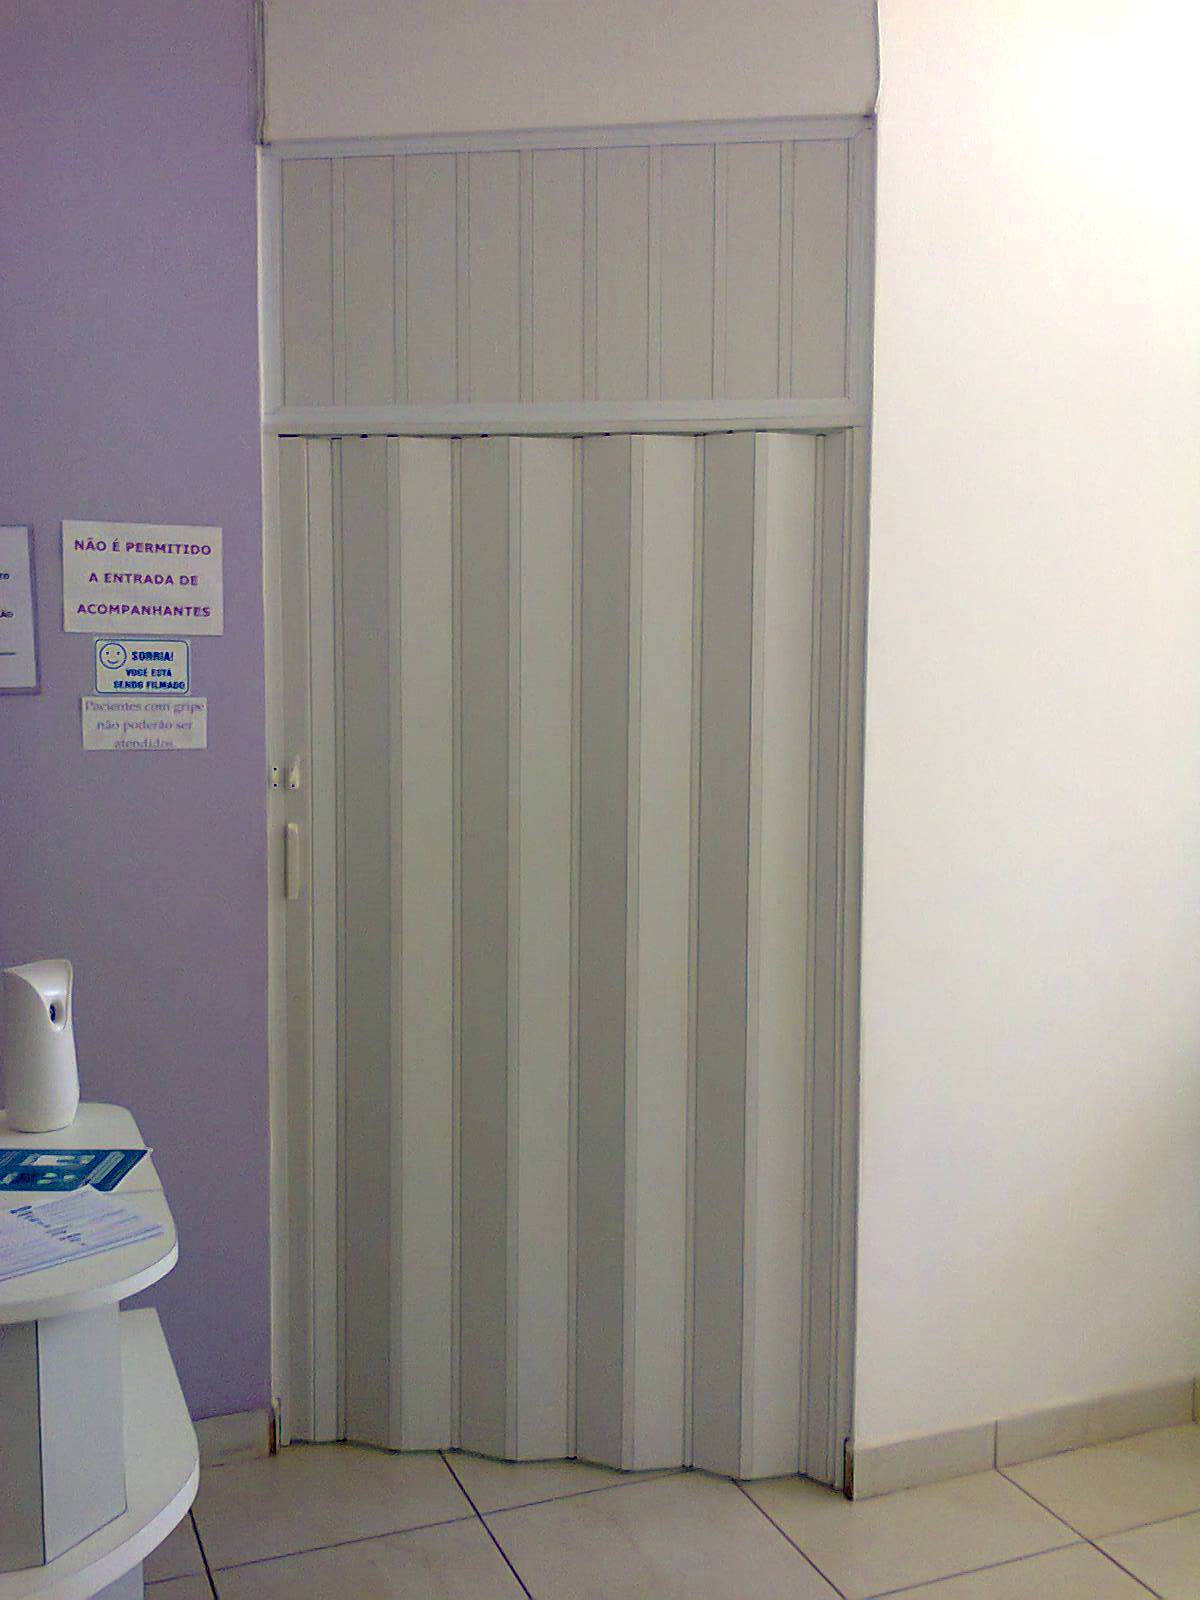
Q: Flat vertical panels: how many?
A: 9